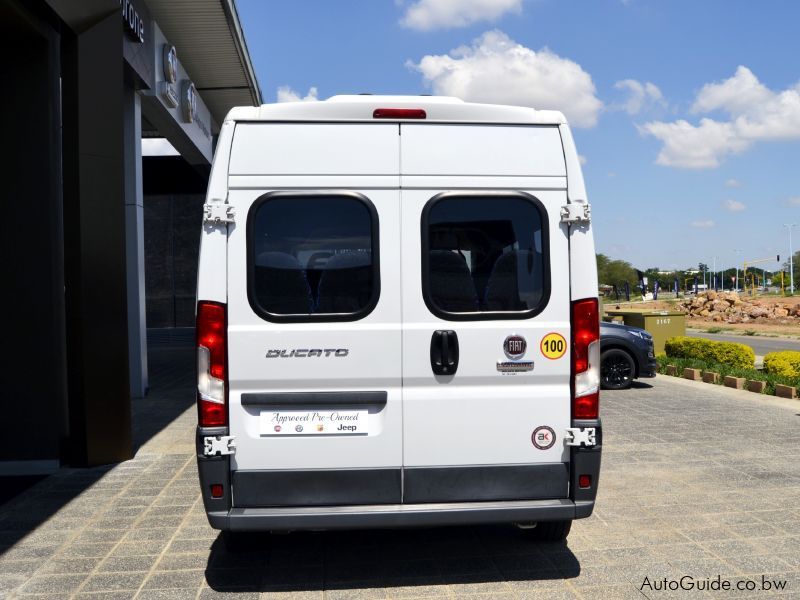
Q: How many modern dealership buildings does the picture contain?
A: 1